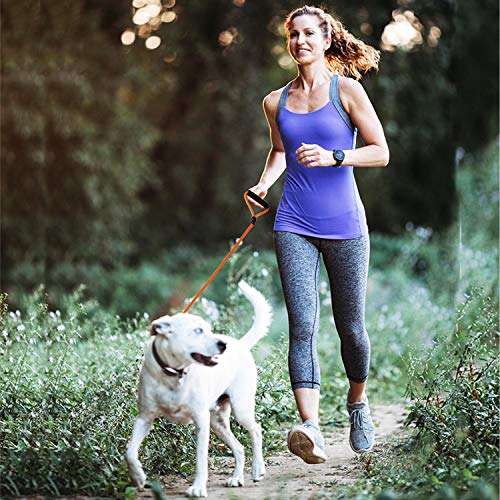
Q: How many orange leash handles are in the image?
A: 1